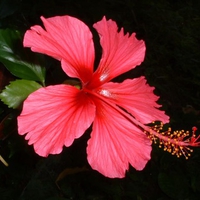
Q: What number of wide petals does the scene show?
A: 5